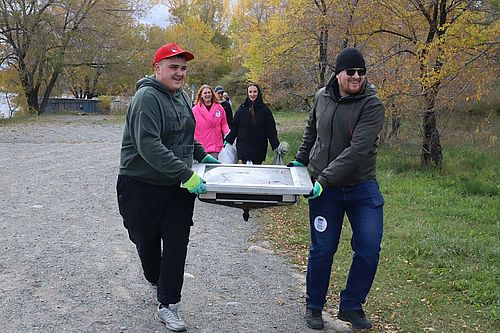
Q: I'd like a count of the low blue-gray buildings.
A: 1